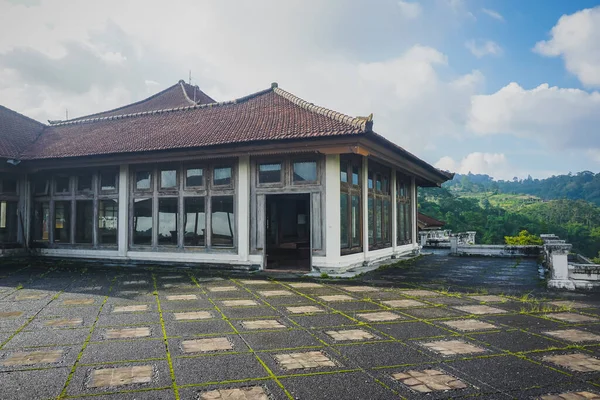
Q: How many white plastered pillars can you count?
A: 6